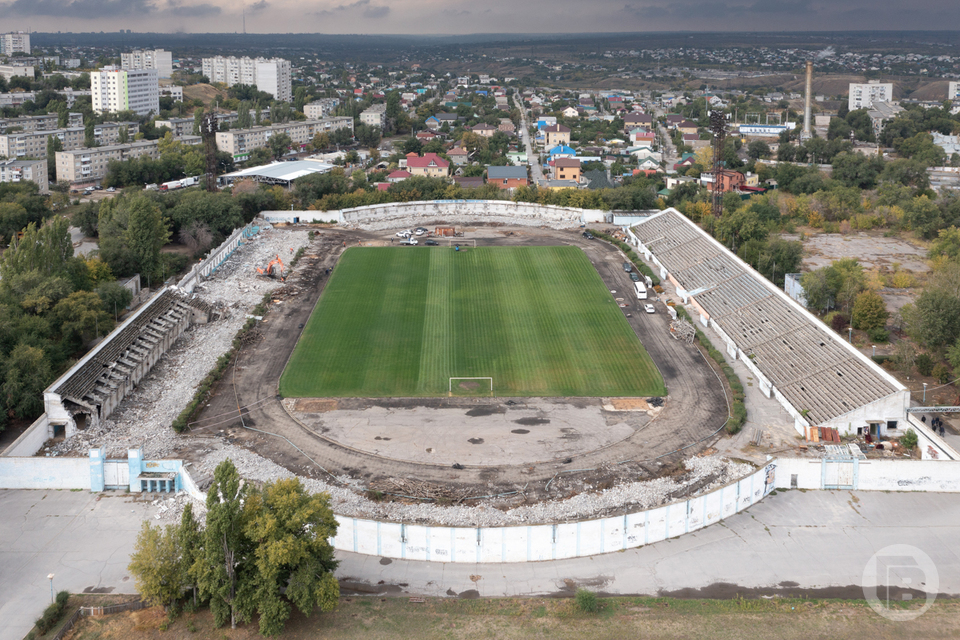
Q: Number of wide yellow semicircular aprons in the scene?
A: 0